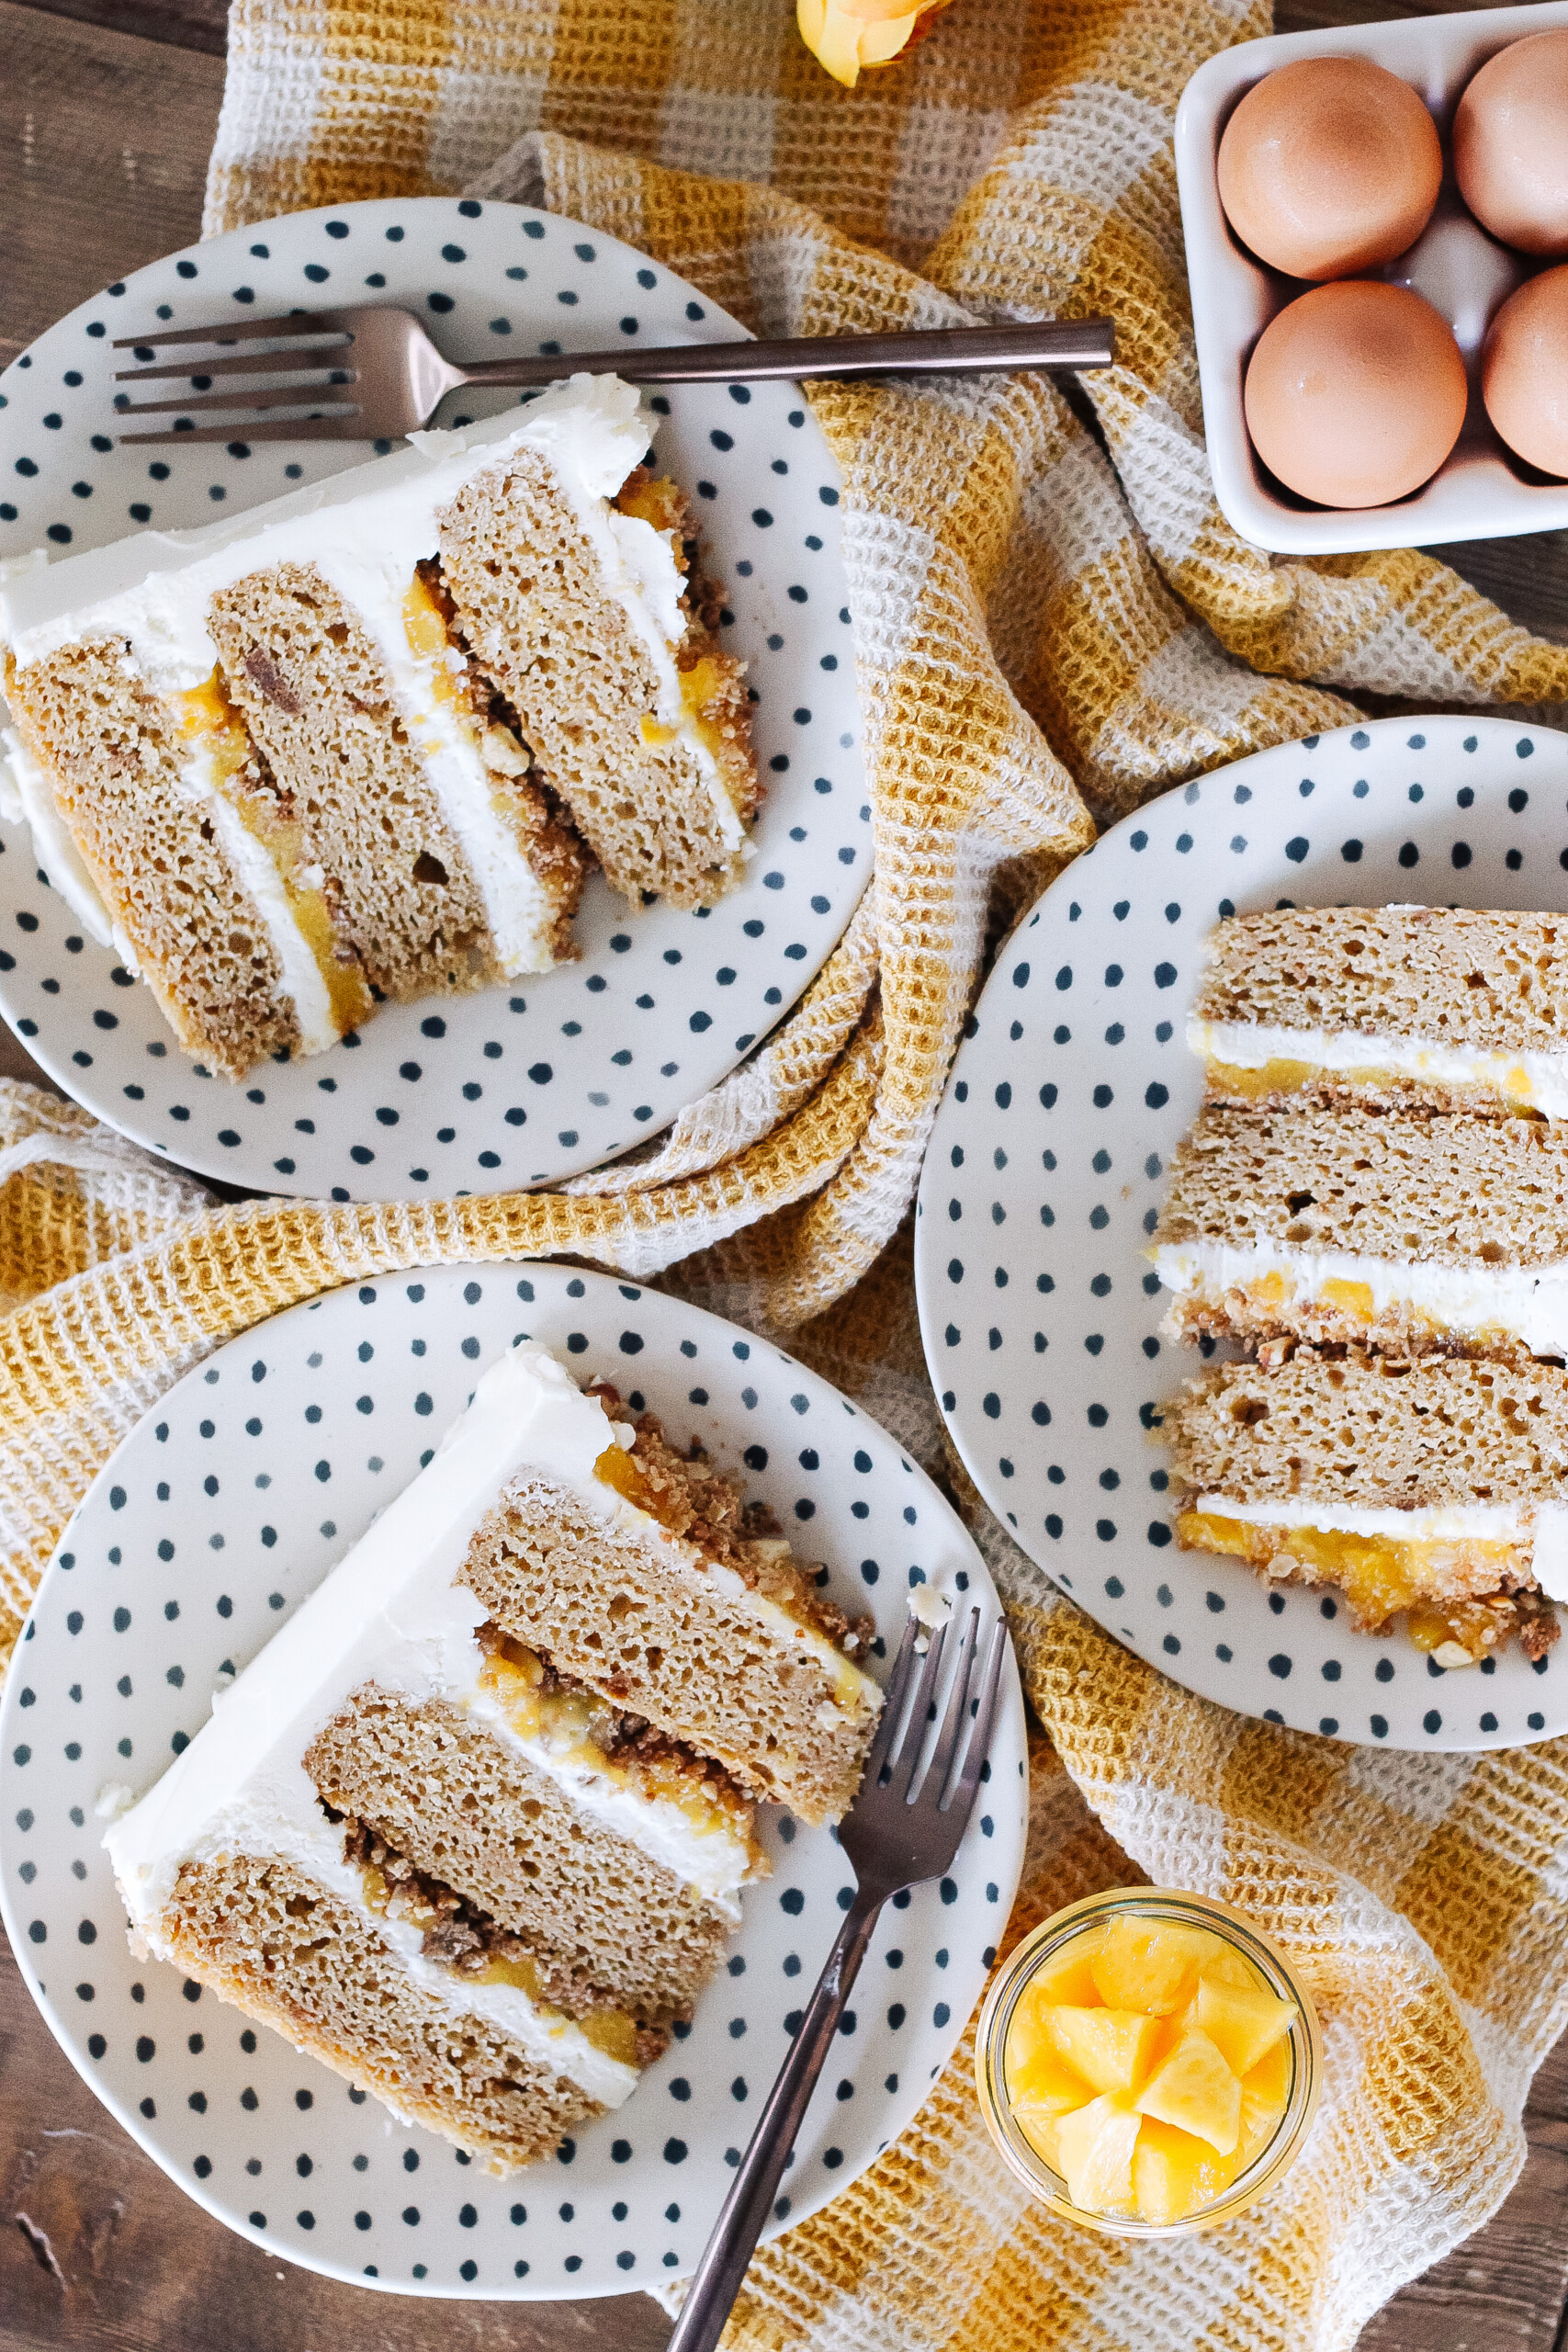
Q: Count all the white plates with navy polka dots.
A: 3